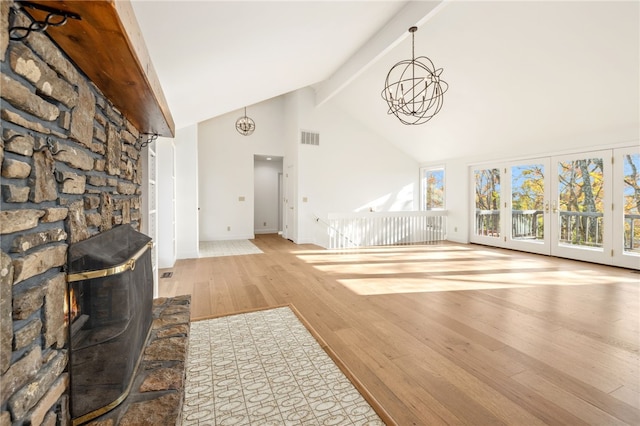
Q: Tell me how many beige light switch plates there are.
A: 2